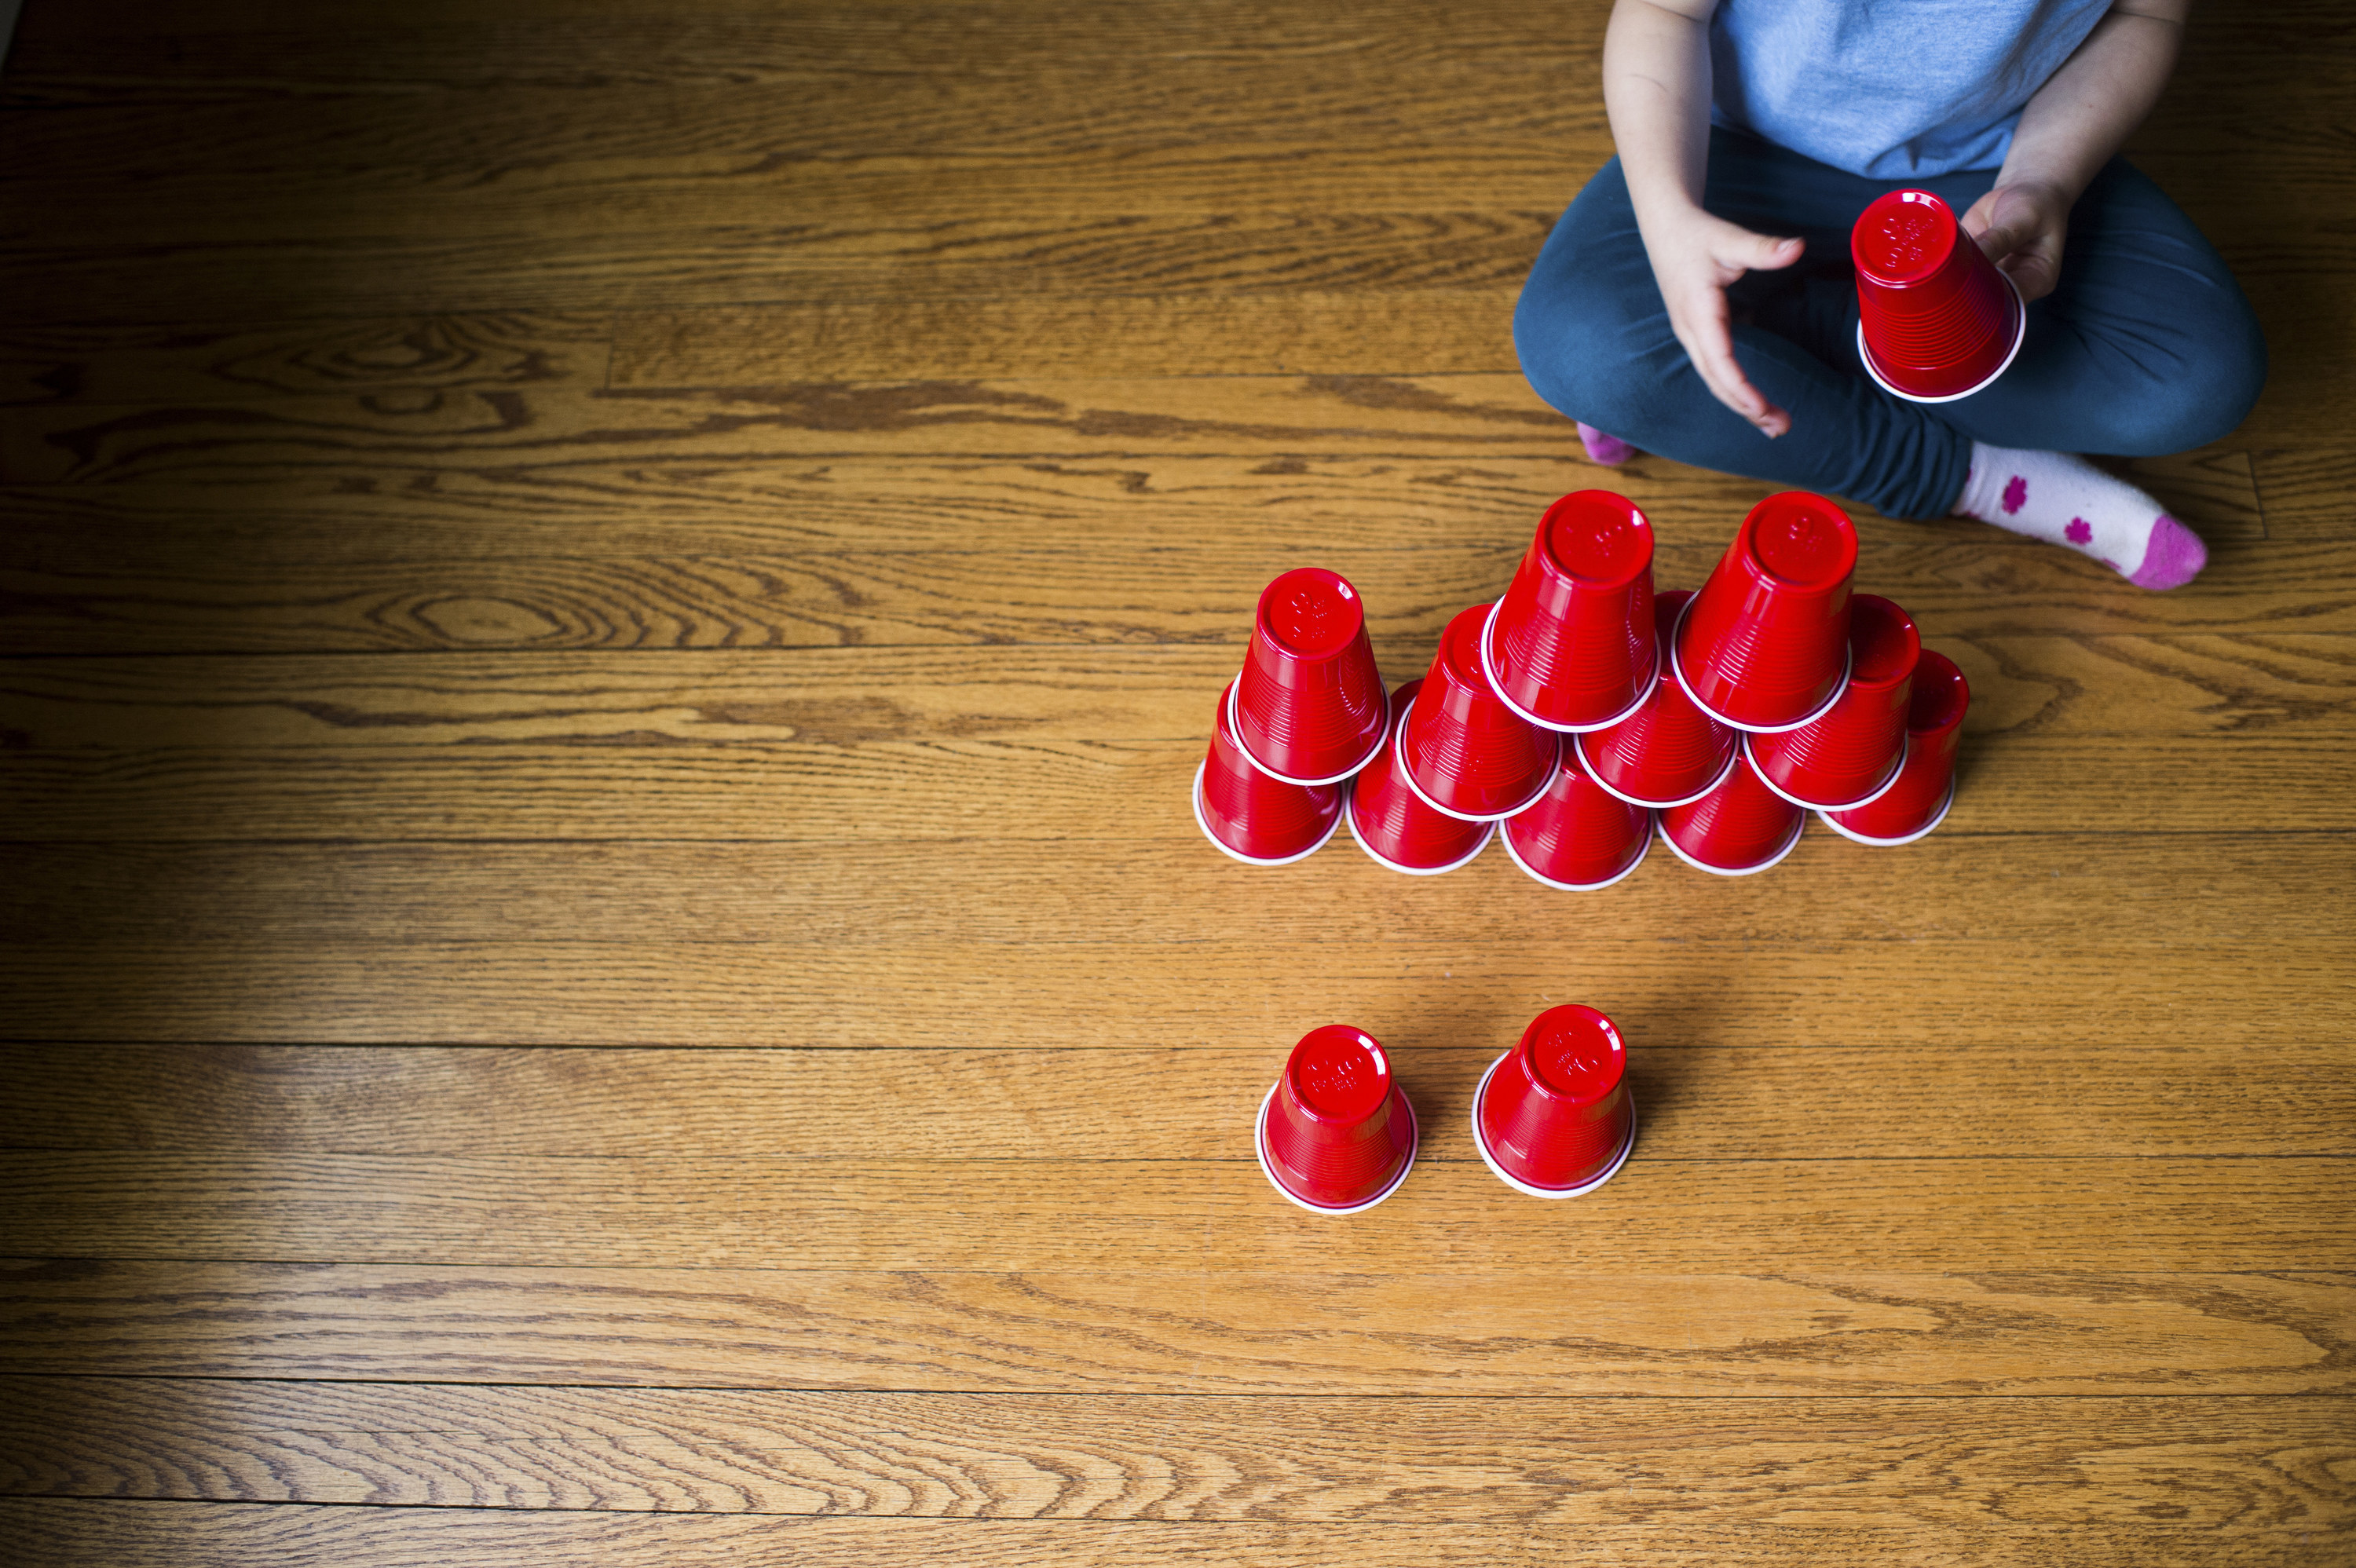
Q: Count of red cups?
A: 14